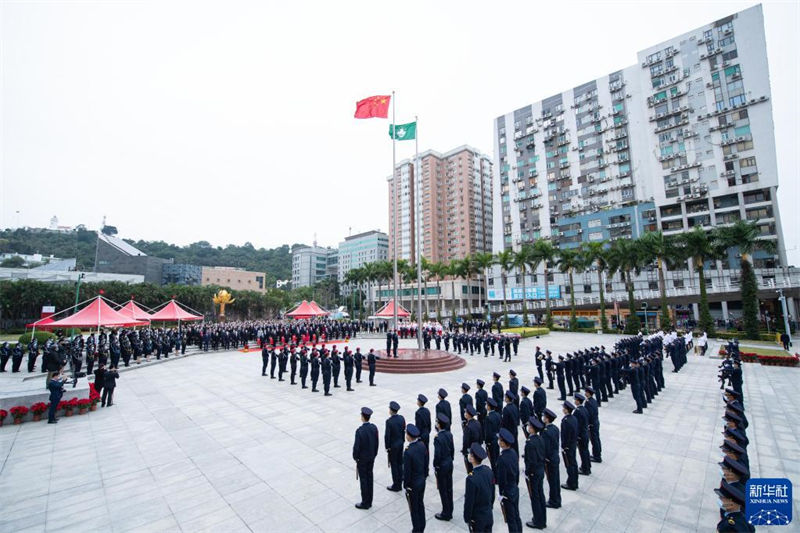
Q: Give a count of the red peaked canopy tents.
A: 6